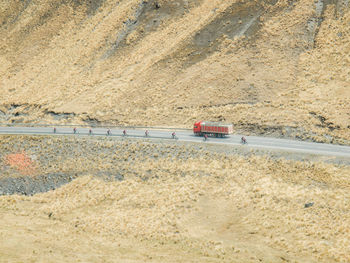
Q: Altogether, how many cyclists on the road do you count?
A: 9